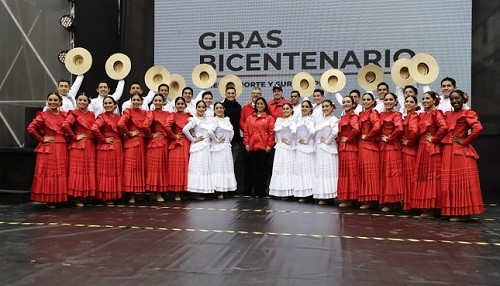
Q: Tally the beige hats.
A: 11